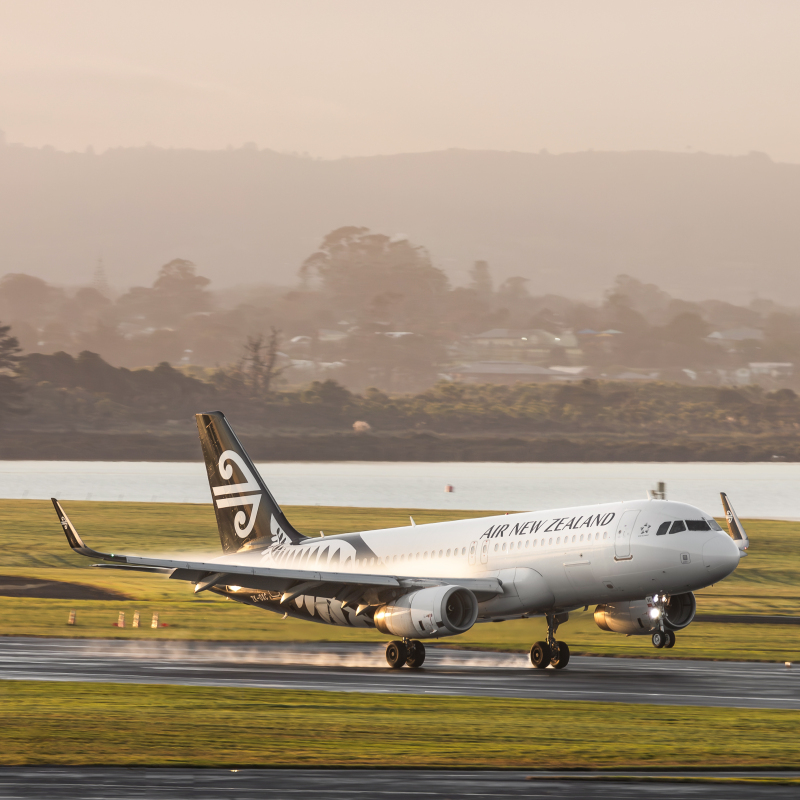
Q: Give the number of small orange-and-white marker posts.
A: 4